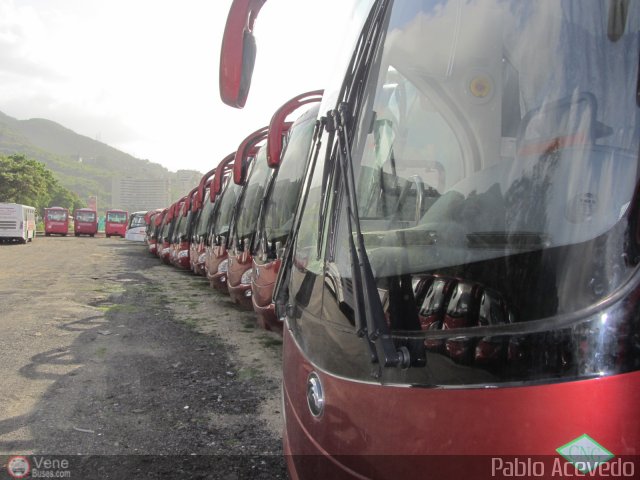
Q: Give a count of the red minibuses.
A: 3